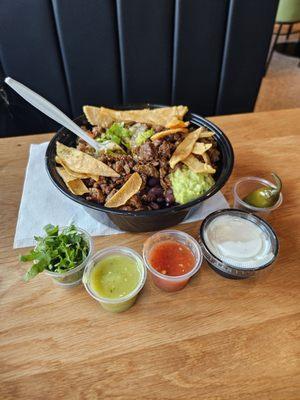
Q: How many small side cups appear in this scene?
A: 5